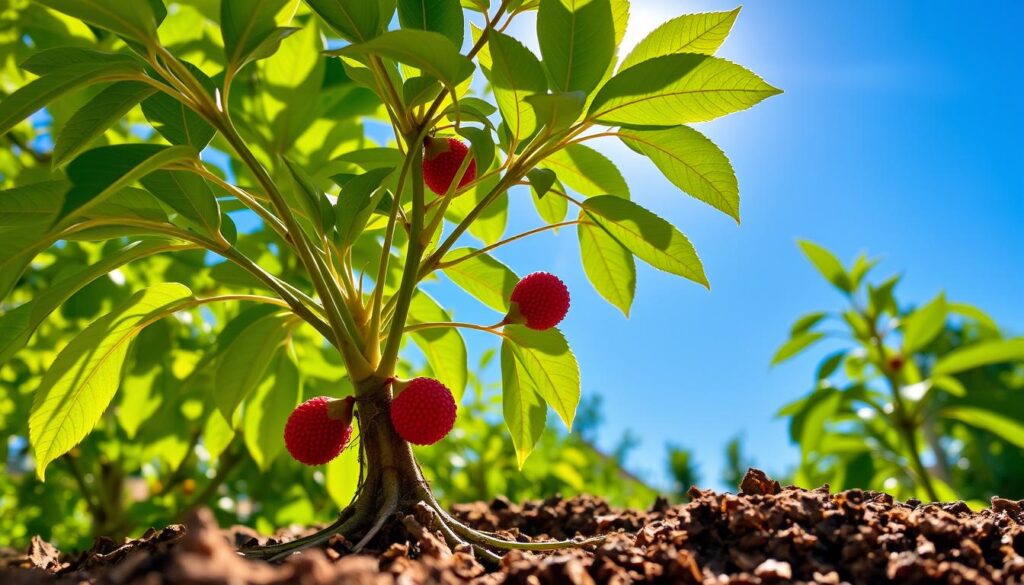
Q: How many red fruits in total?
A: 4